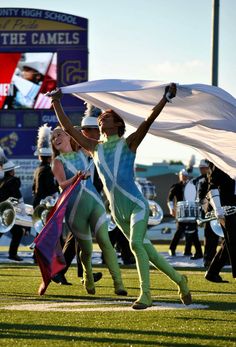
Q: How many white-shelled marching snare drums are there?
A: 1